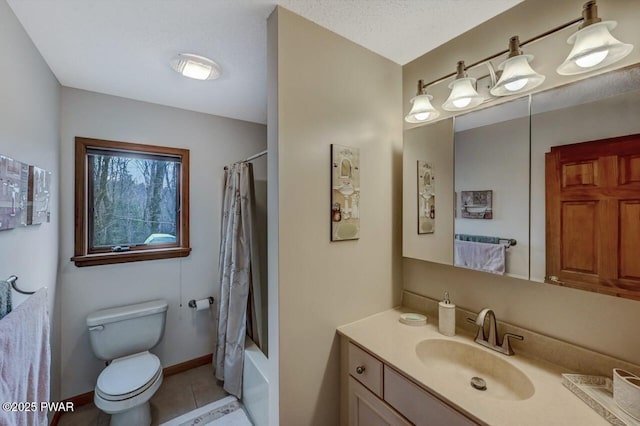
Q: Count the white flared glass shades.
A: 4